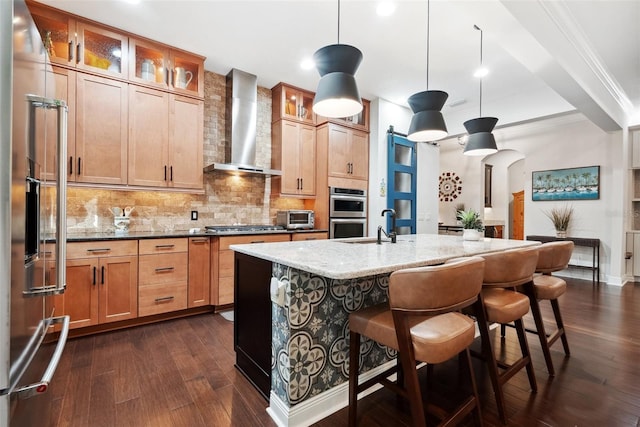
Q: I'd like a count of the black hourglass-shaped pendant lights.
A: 3